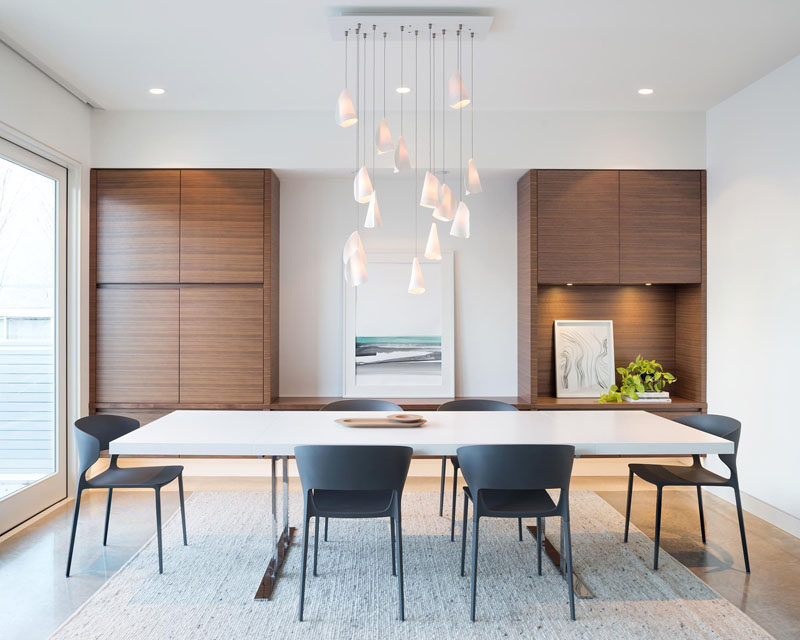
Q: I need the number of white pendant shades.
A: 14